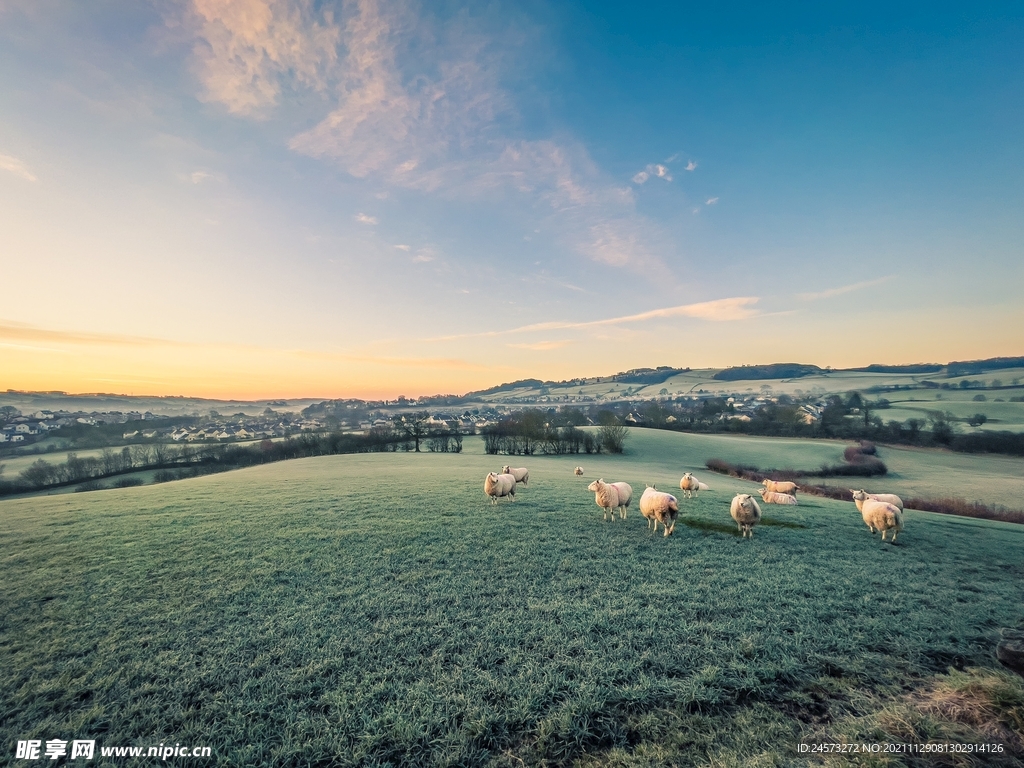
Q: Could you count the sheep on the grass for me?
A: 12